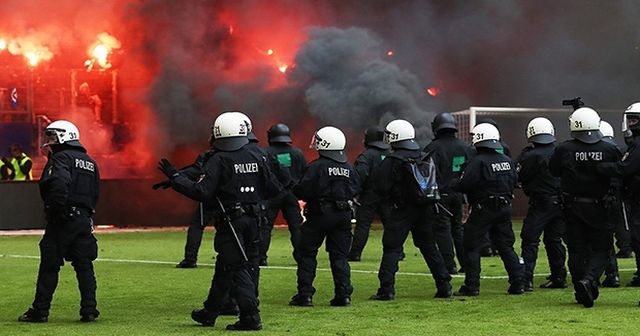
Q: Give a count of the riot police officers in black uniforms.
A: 14